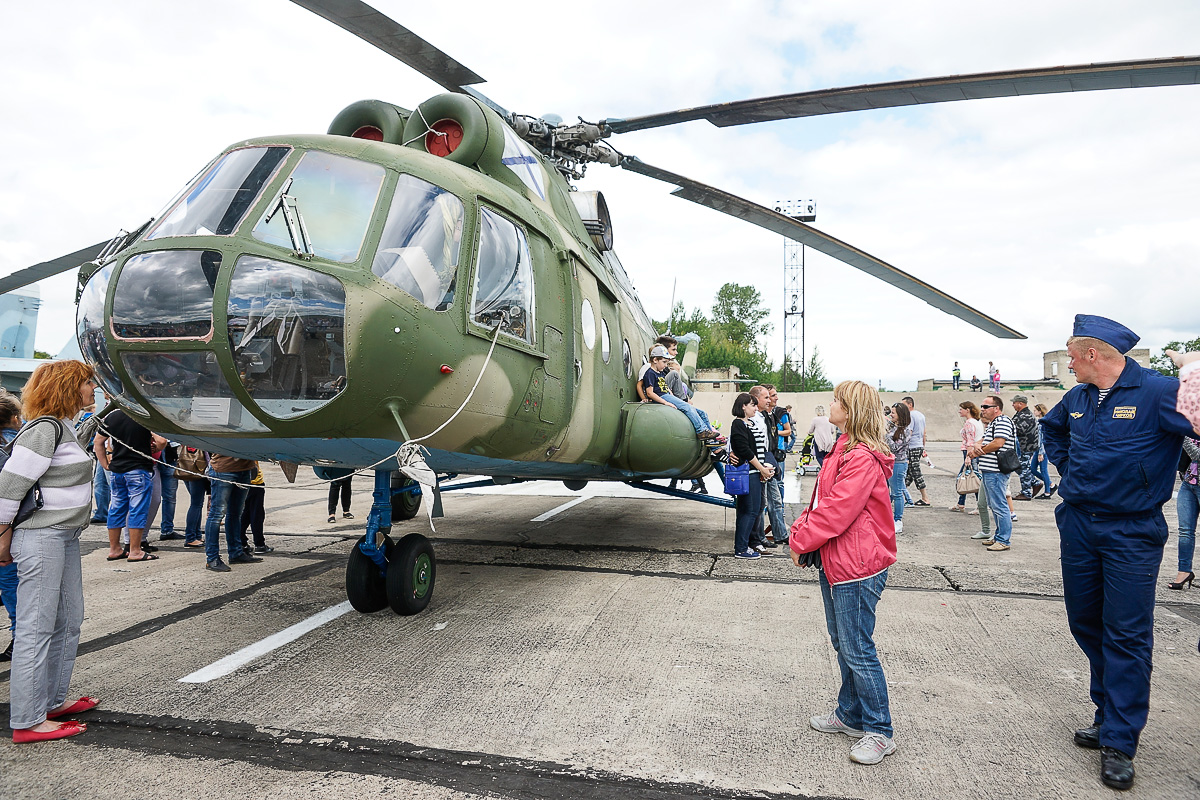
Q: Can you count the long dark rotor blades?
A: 4